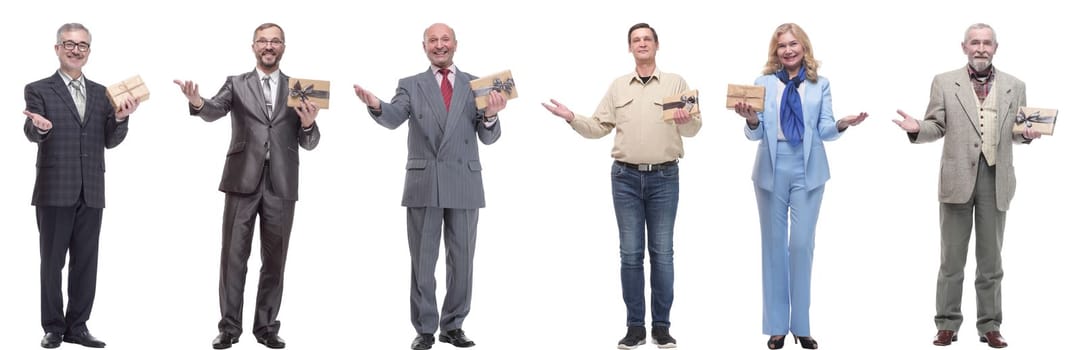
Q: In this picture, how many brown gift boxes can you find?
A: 6